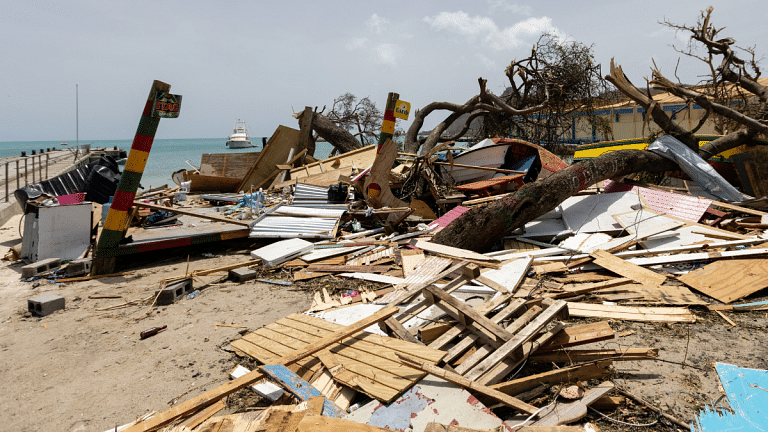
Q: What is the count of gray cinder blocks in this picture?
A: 5